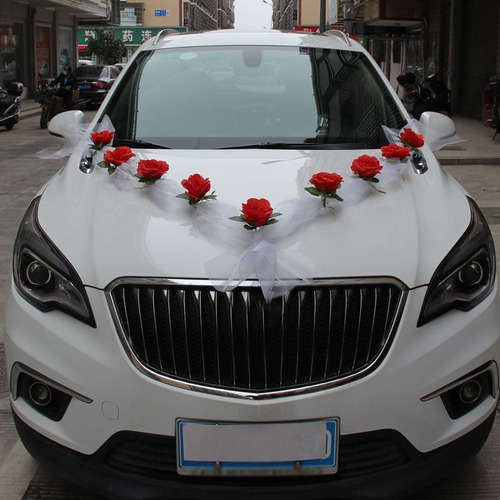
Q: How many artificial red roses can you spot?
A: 9